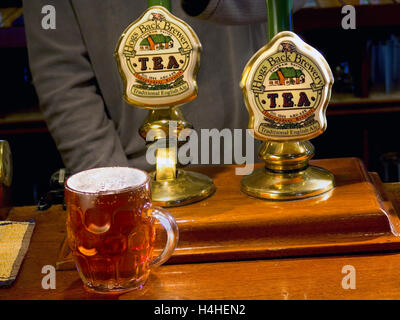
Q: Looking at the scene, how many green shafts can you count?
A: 2